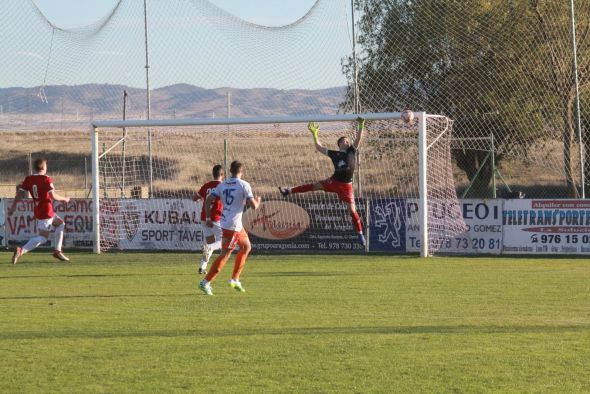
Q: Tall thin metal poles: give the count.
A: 3